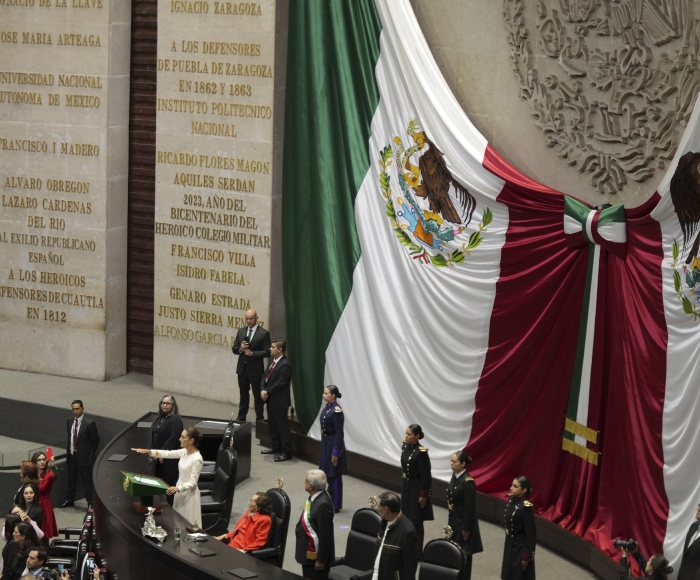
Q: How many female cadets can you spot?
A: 4